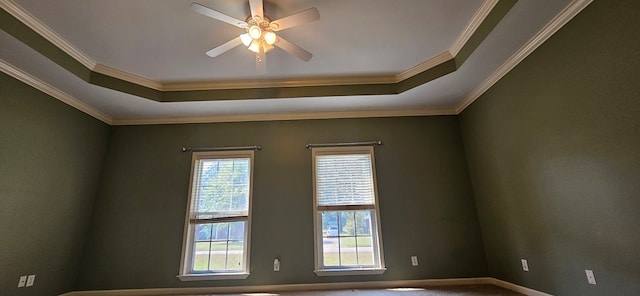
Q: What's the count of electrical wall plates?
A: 6